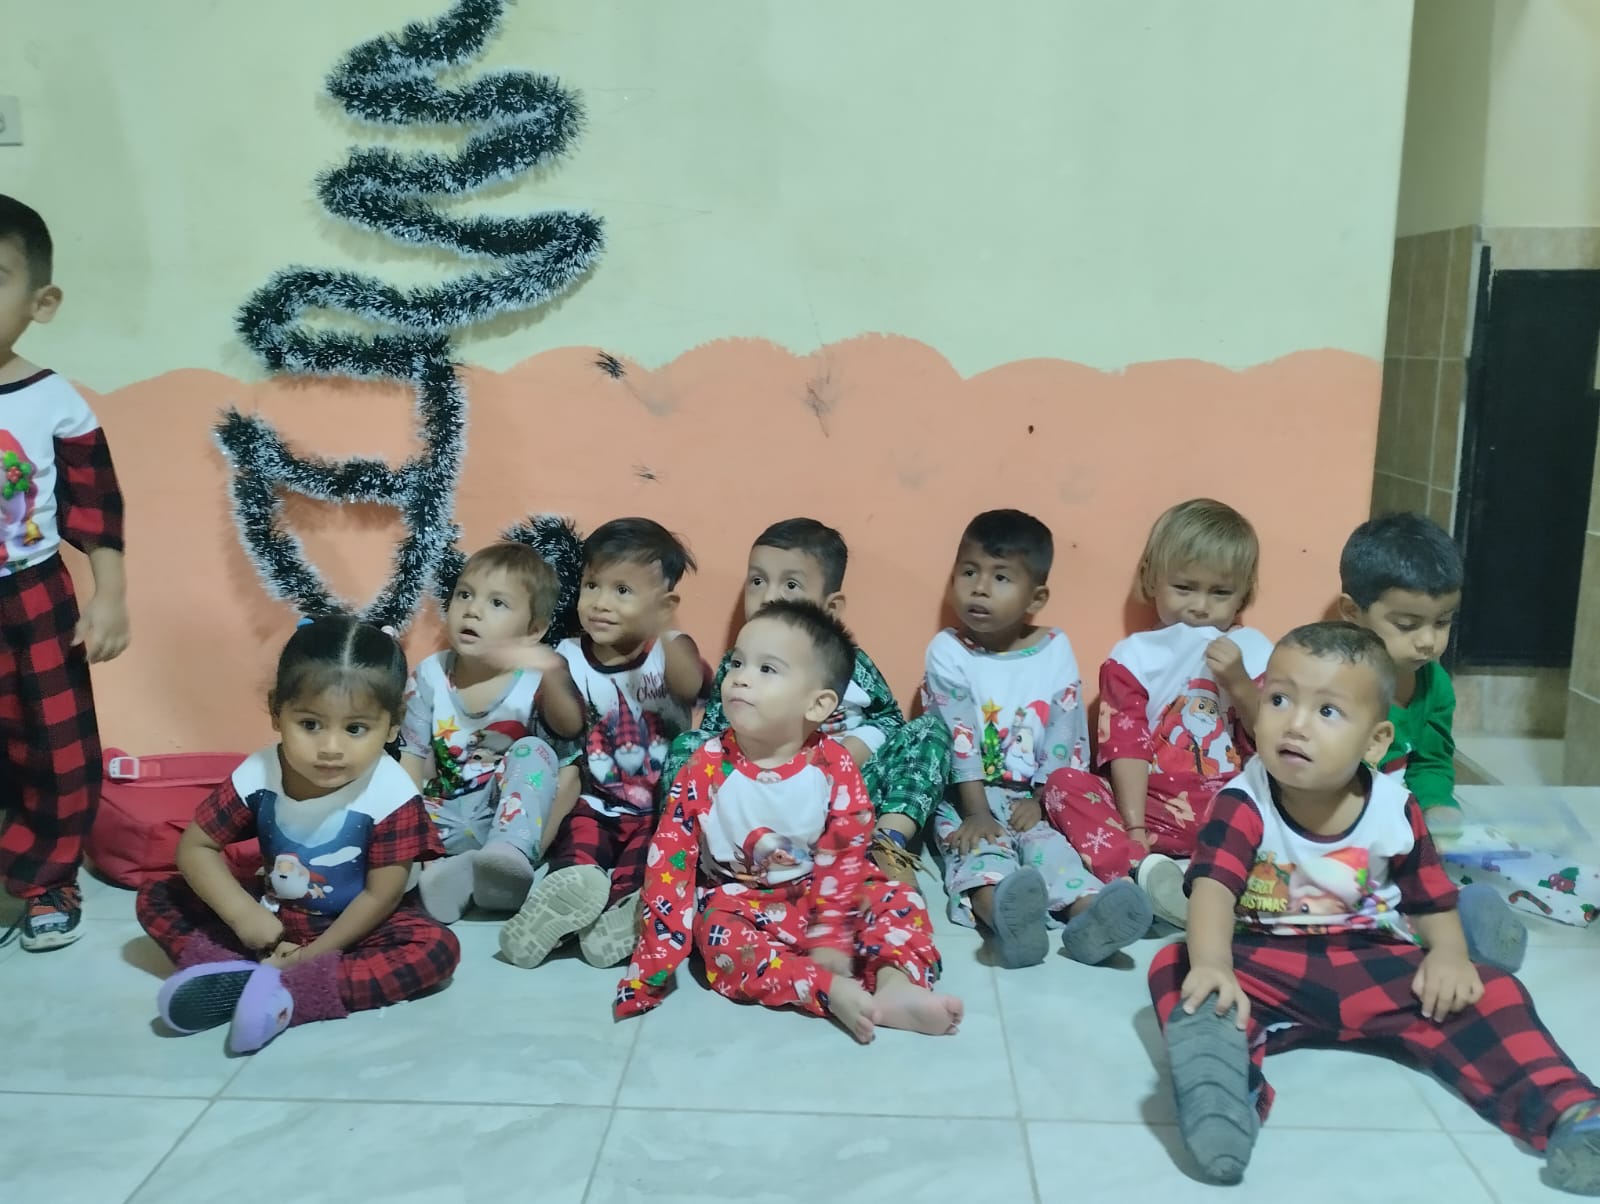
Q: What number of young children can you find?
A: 10